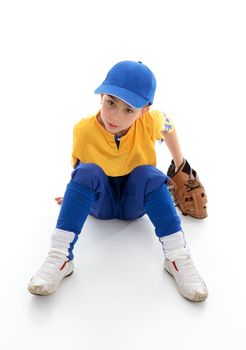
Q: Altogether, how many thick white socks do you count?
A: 2